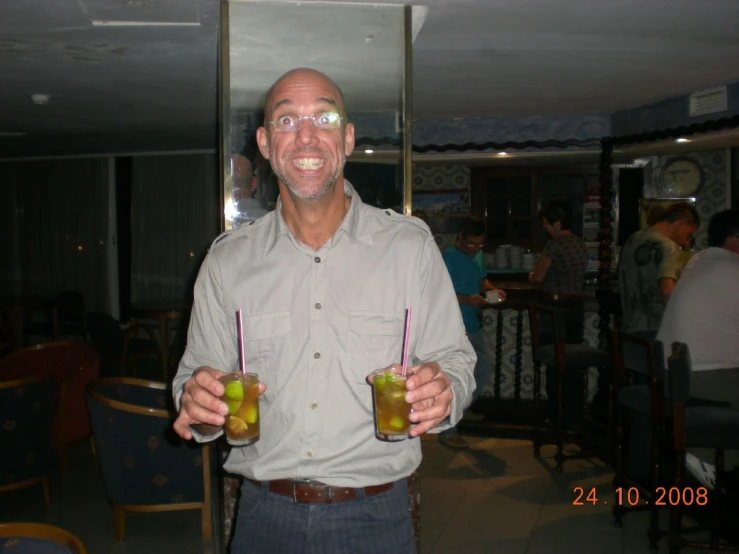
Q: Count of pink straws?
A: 2